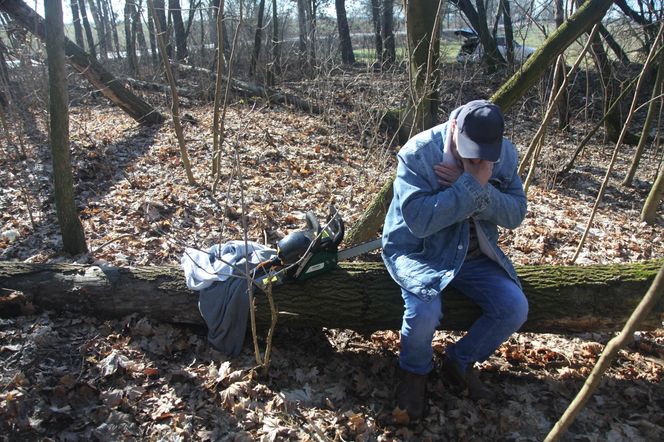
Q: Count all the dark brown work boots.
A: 2